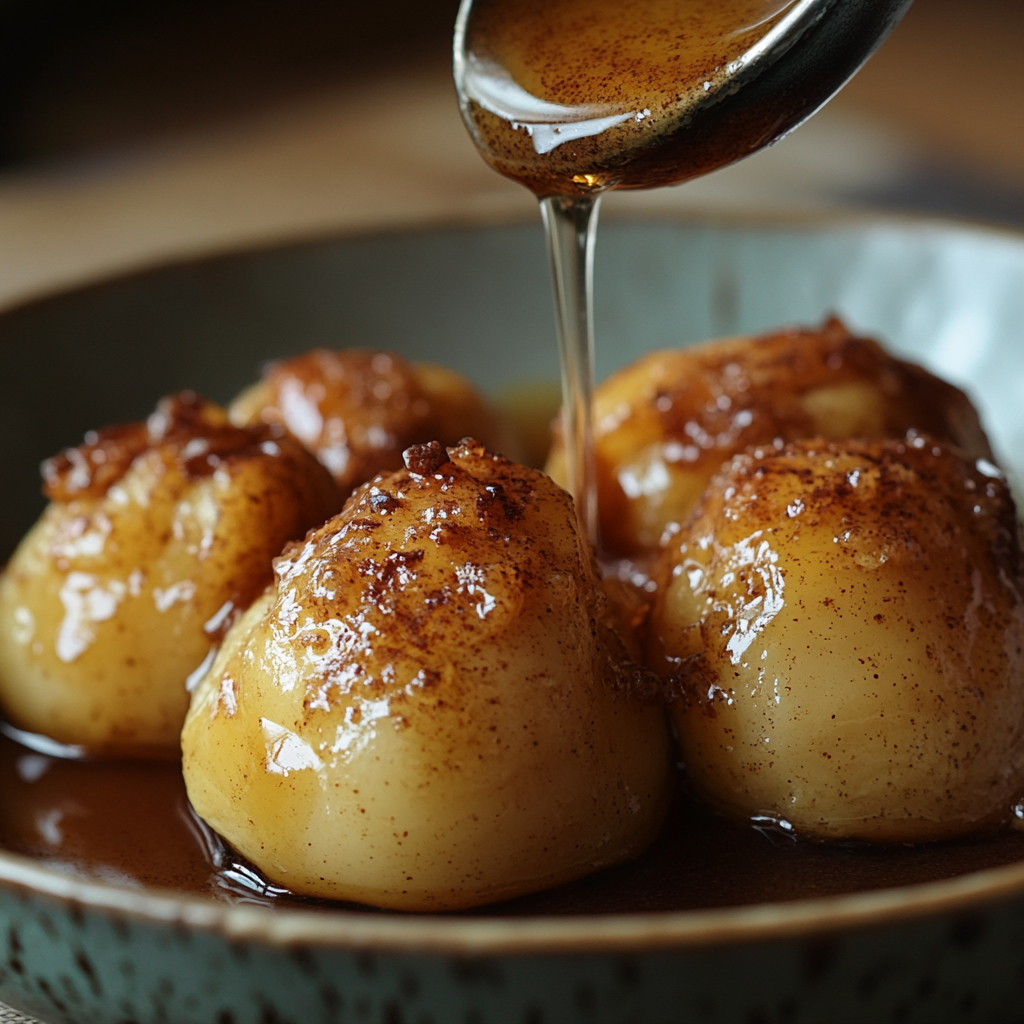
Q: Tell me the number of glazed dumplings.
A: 5